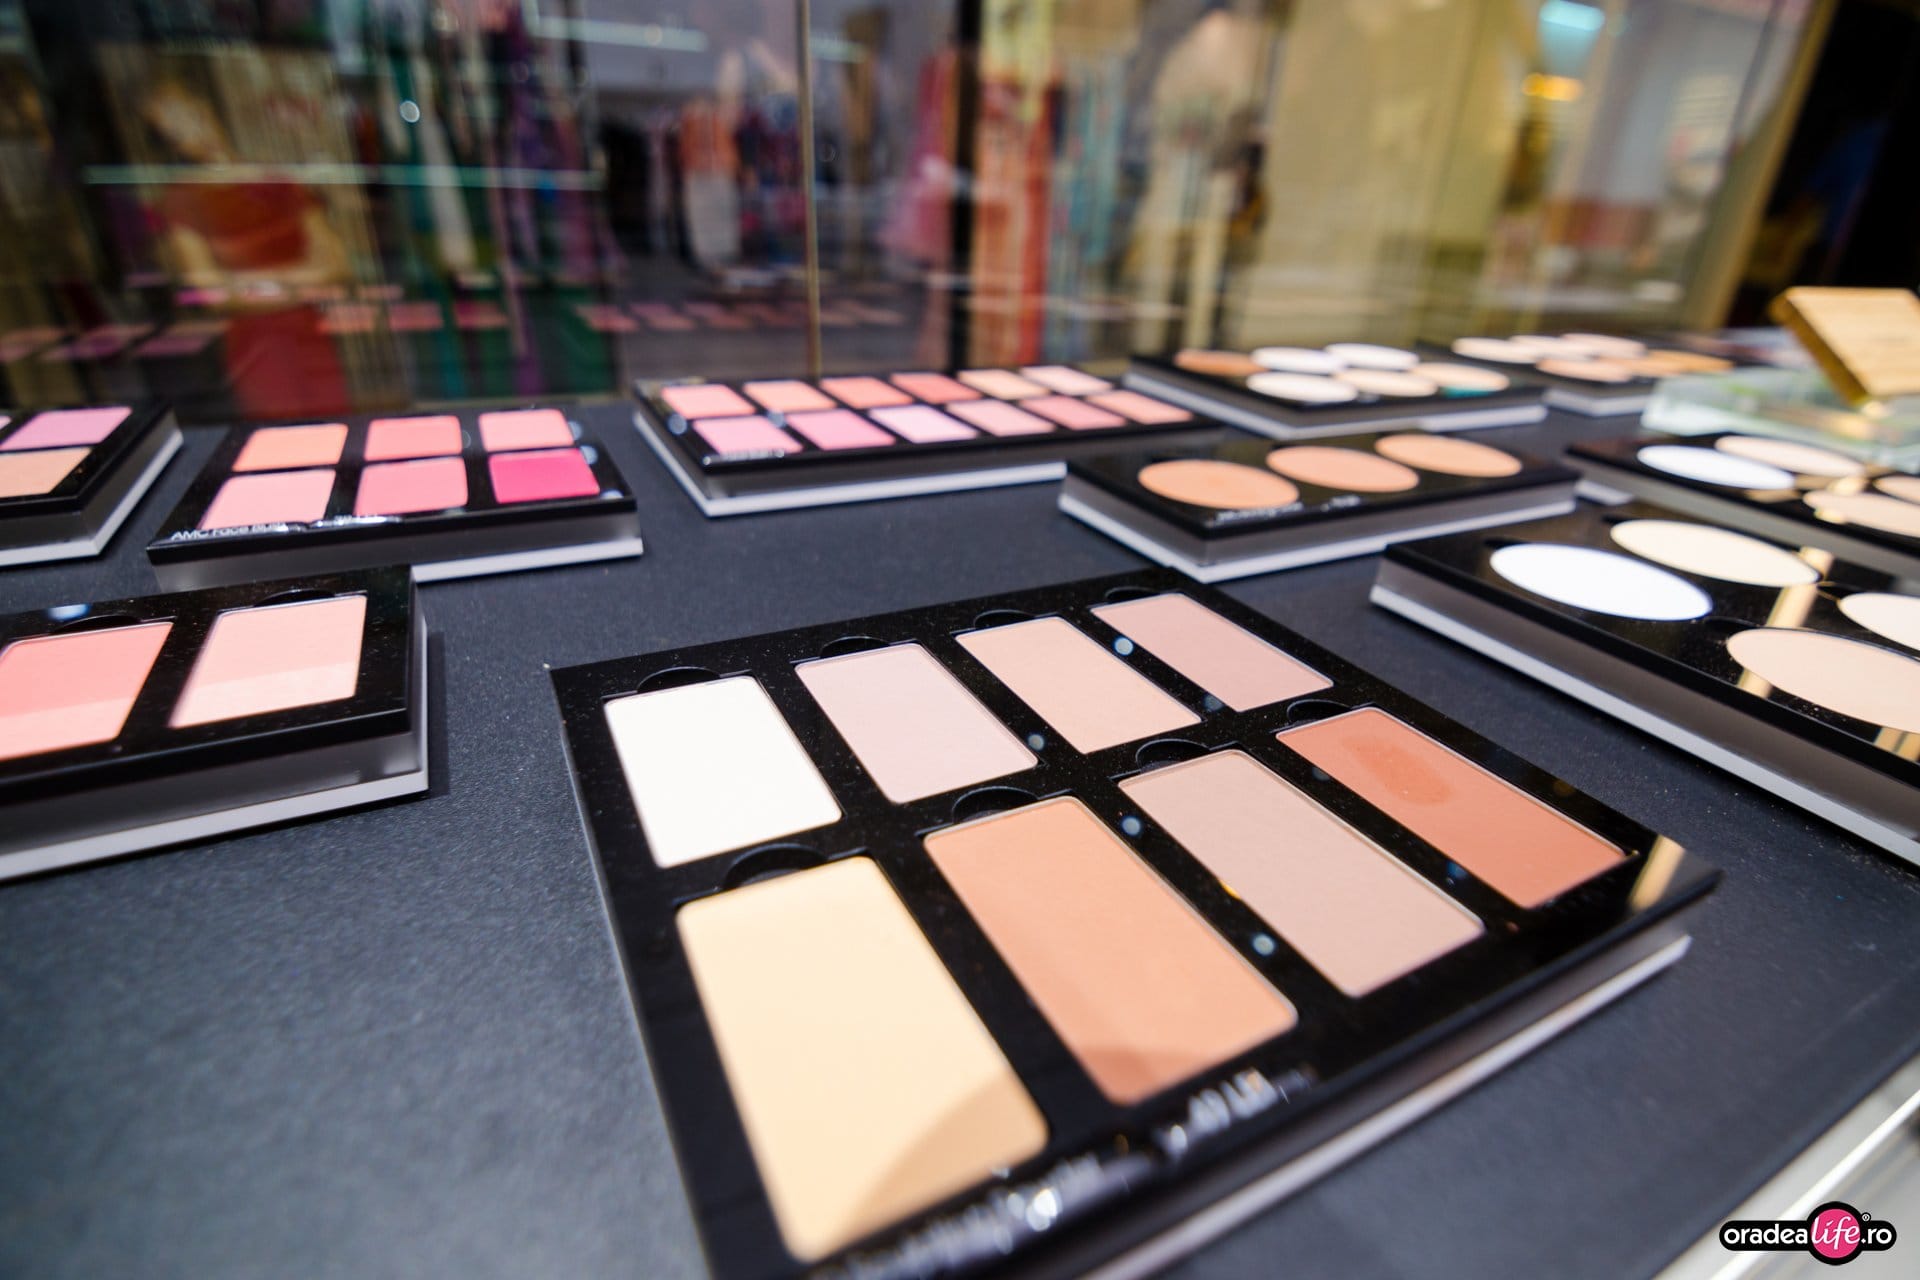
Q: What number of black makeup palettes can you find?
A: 10